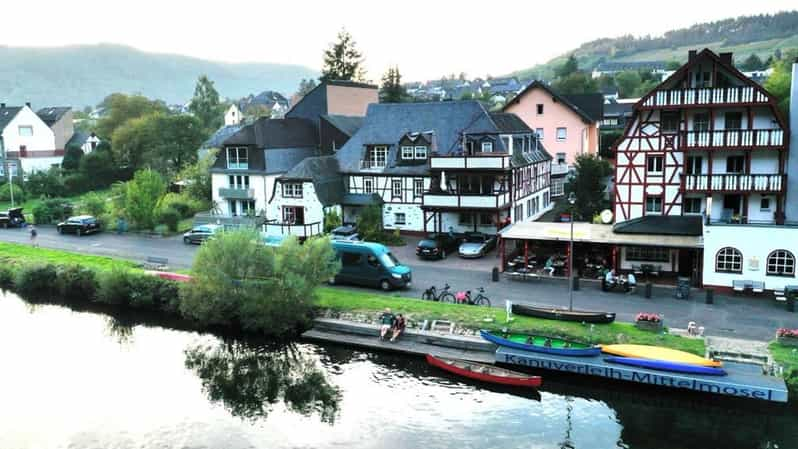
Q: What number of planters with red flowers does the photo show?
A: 2